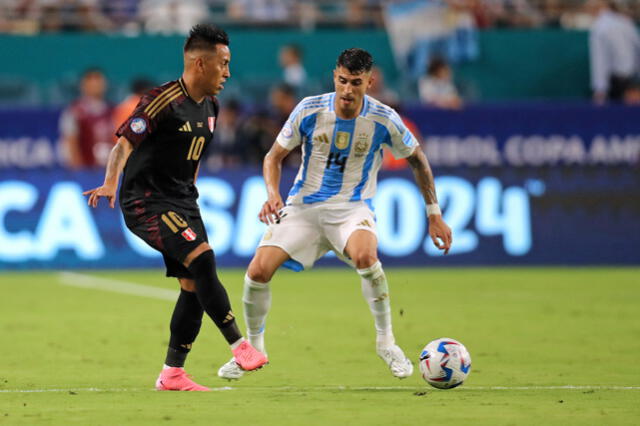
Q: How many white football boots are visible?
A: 2